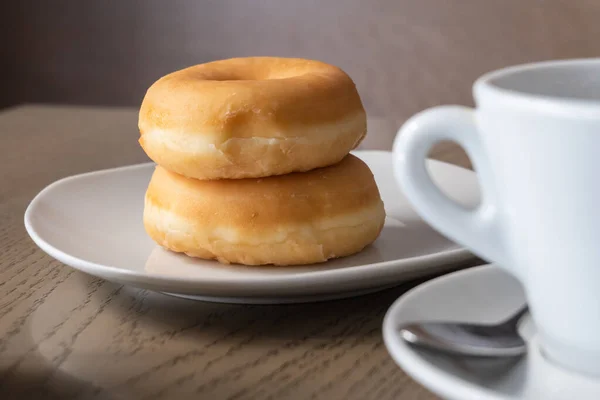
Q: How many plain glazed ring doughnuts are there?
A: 2